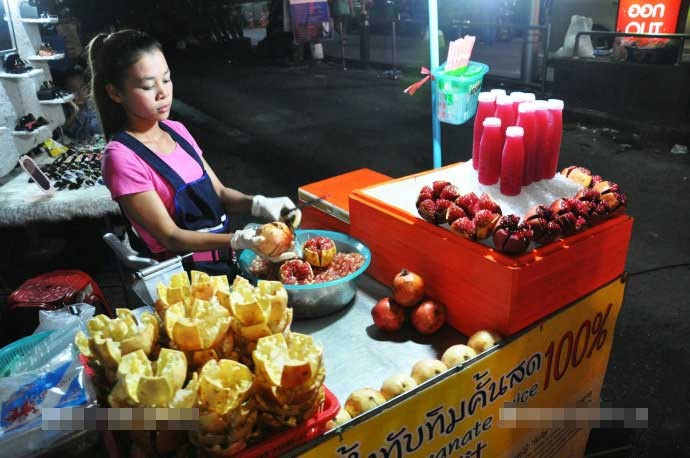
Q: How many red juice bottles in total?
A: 10